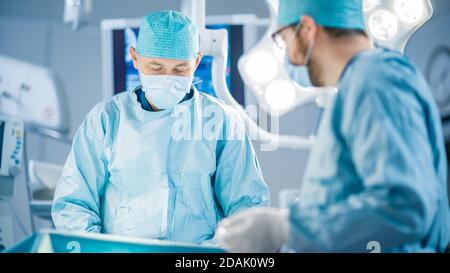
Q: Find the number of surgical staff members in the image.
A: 2